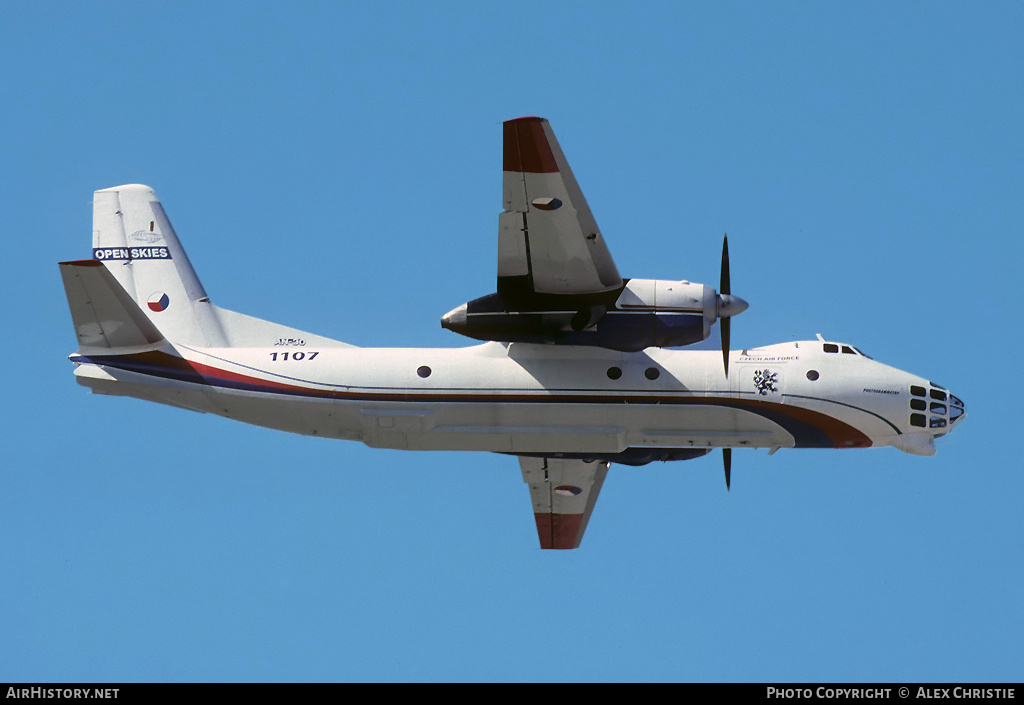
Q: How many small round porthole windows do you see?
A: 4